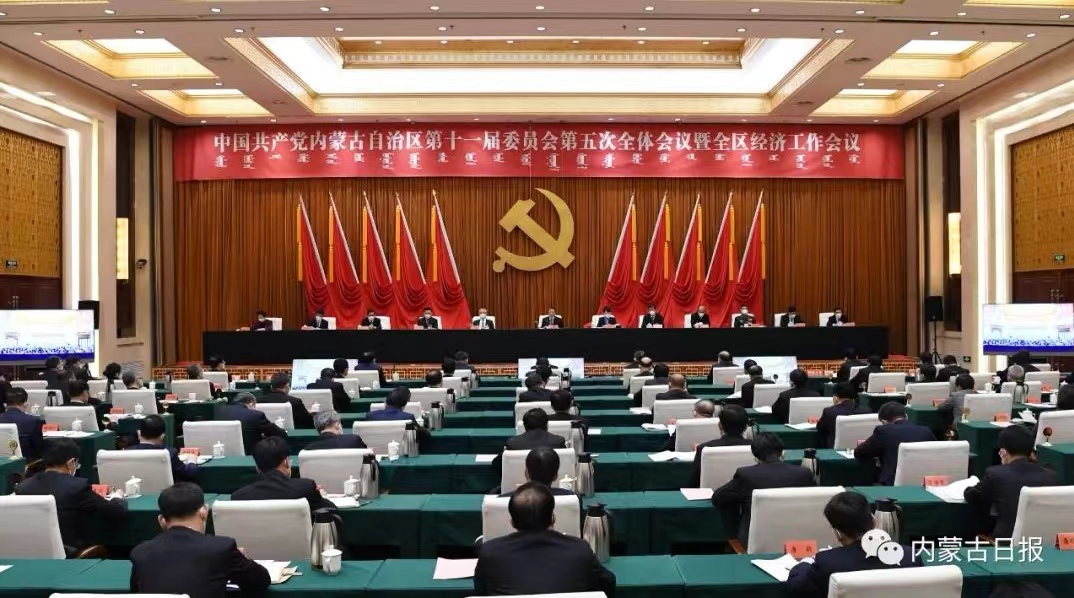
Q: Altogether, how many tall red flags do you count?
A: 10